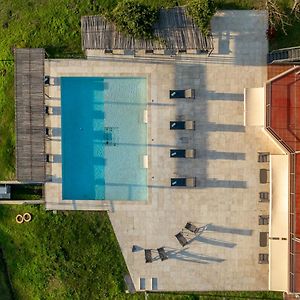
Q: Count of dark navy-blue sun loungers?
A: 4